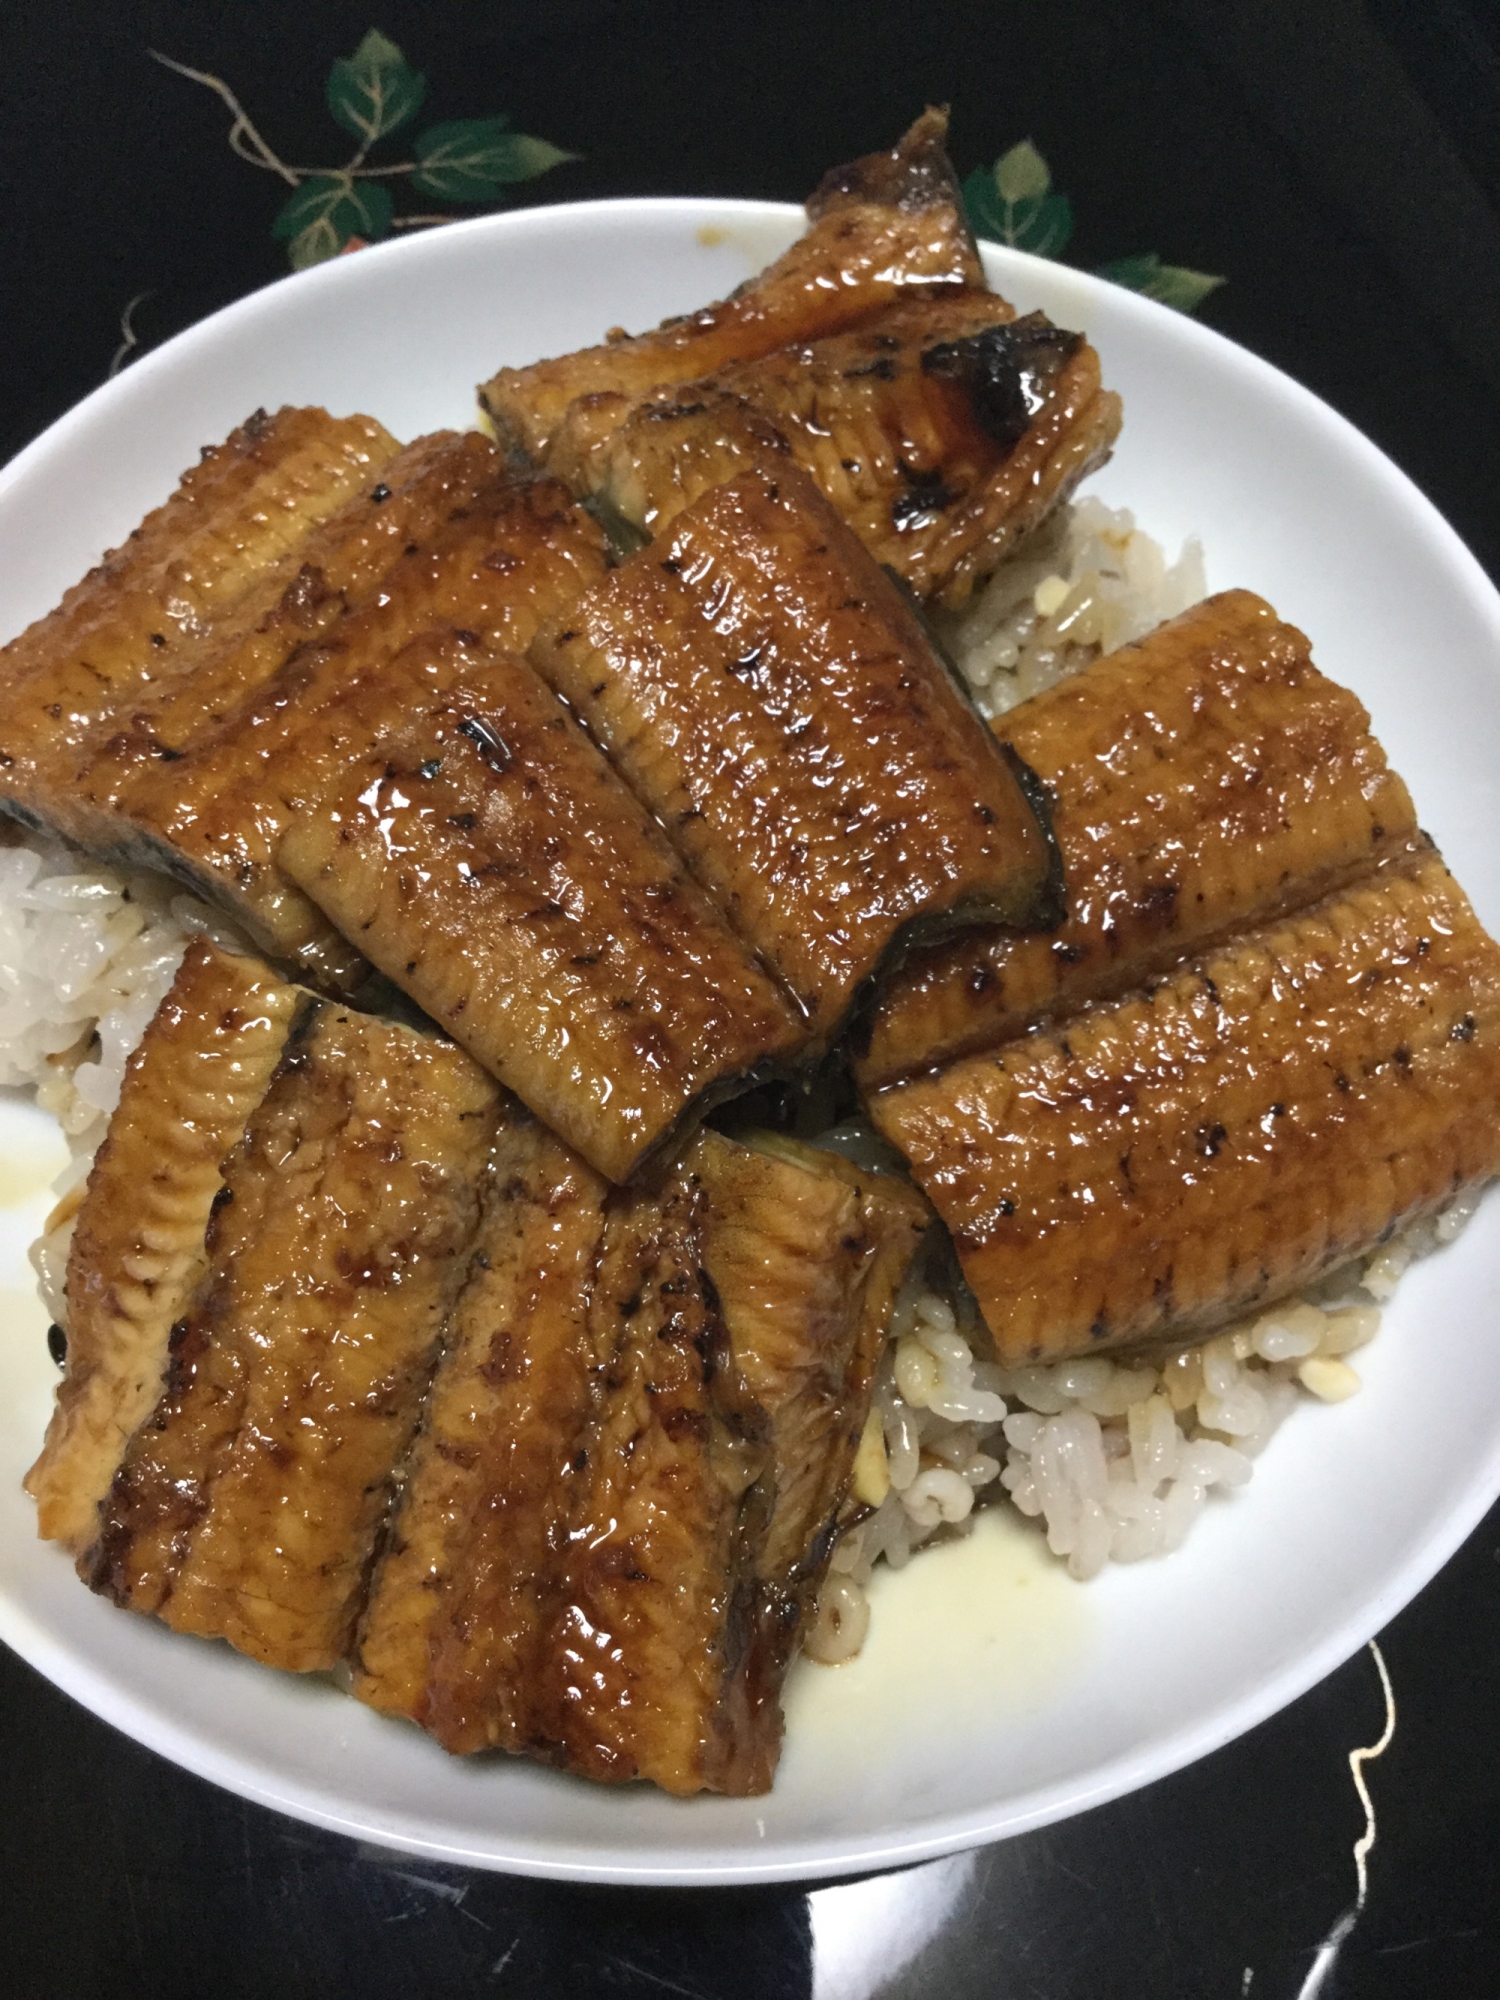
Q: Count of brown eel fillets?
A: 5